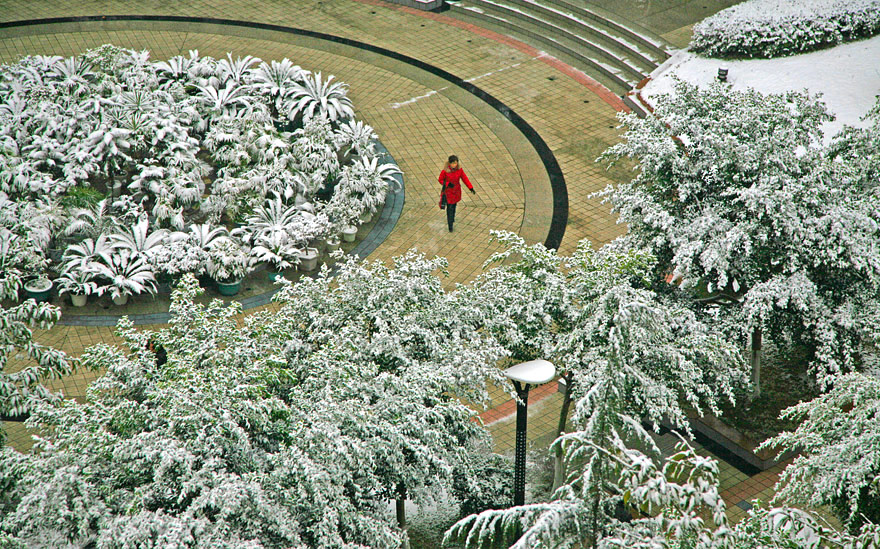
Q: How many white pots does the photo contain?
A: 6